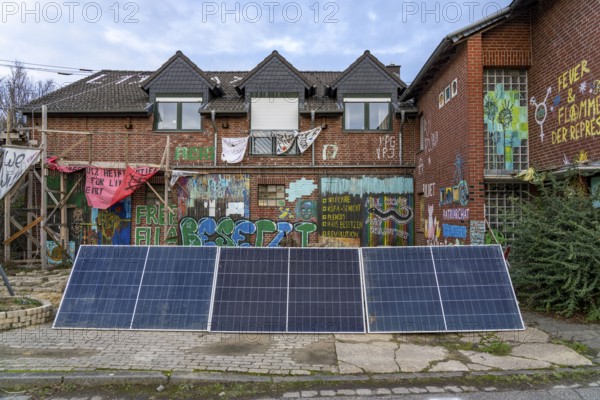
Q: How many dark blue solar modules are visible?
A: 3